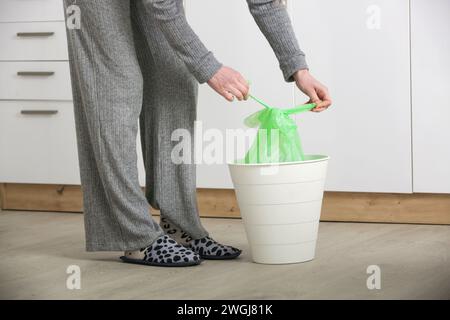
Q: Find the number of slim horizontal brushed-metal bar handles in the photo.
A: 3